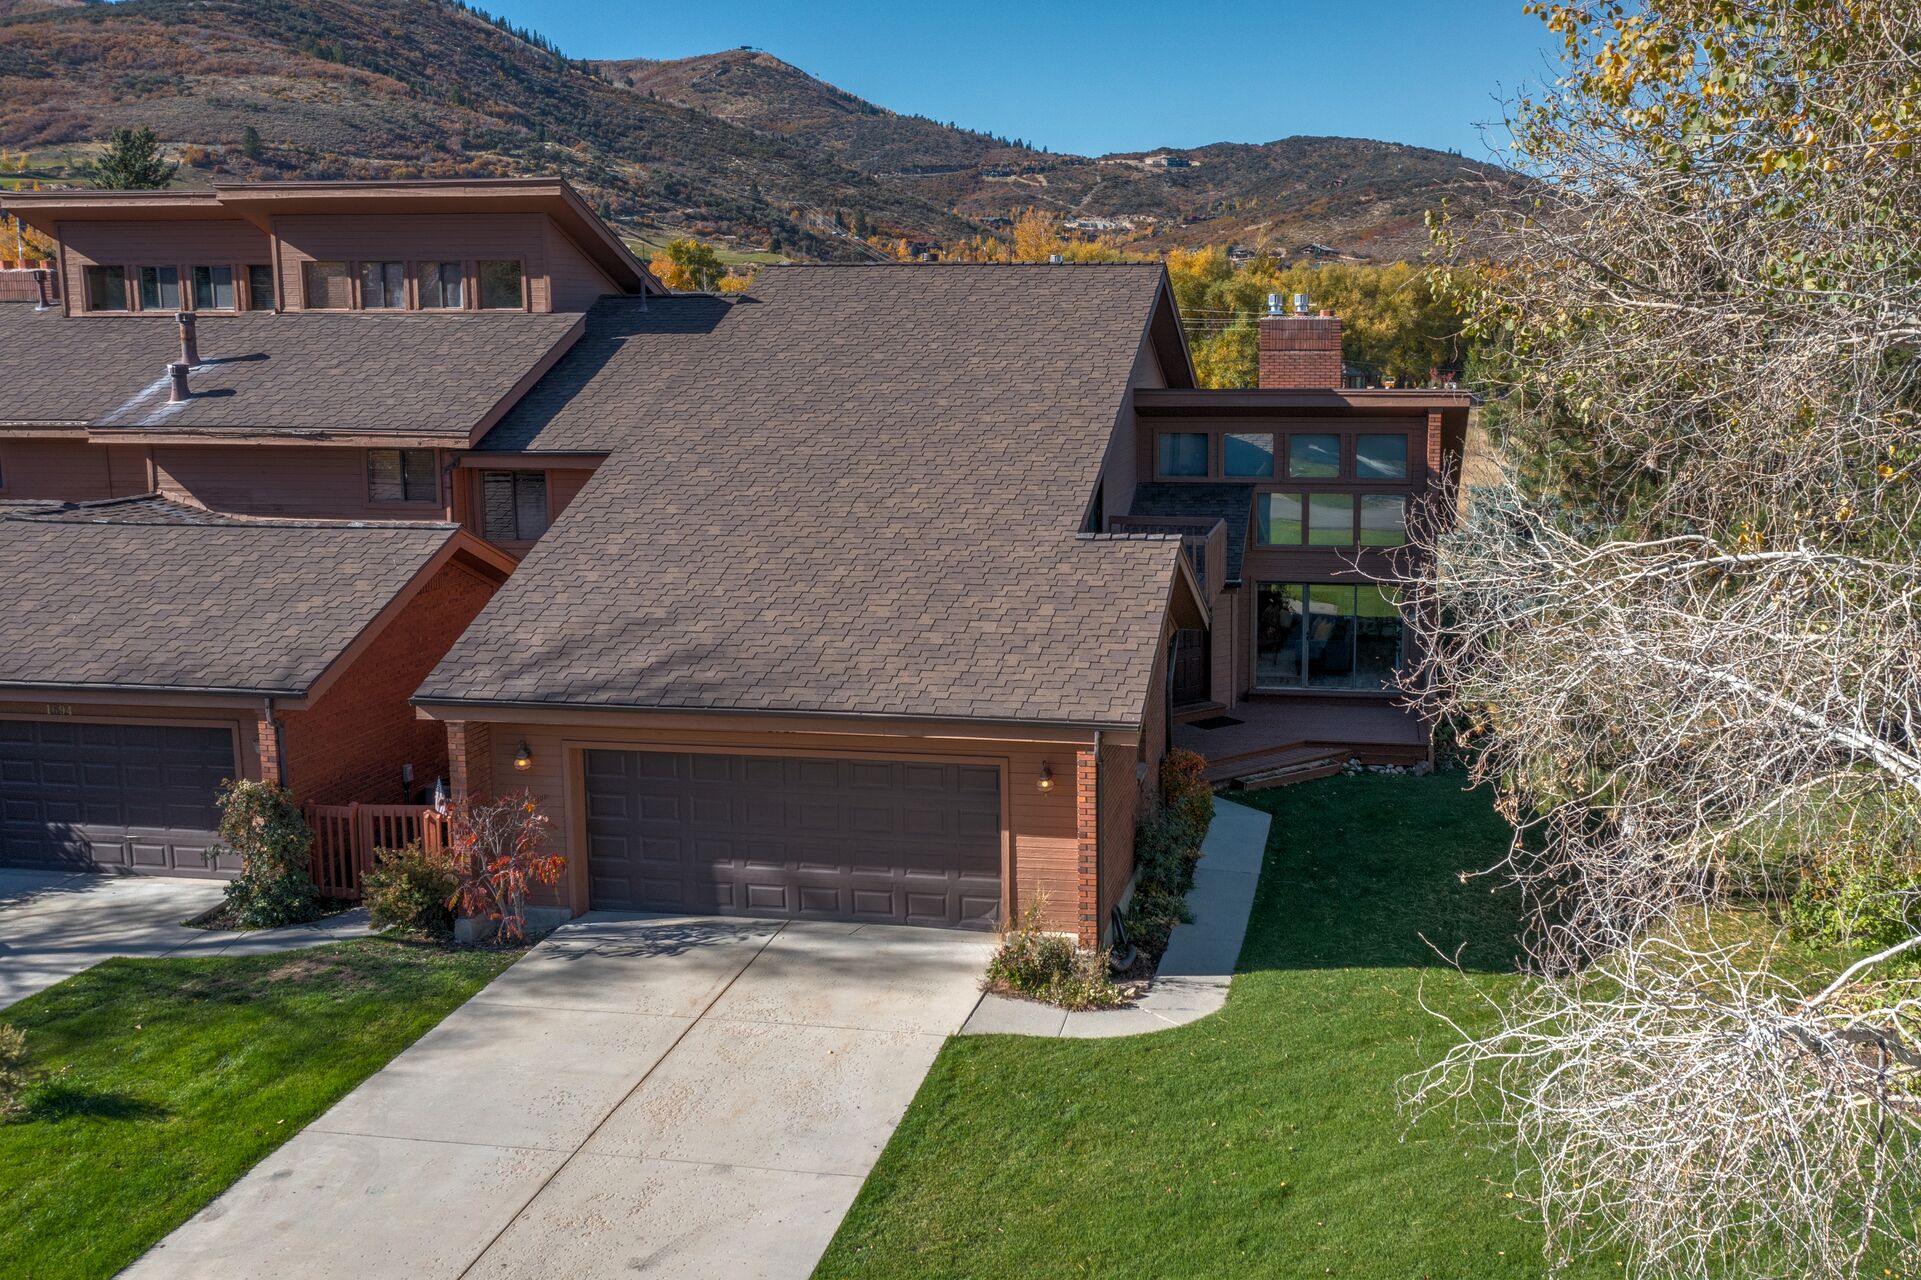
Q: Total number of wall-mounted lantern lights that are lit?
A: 2